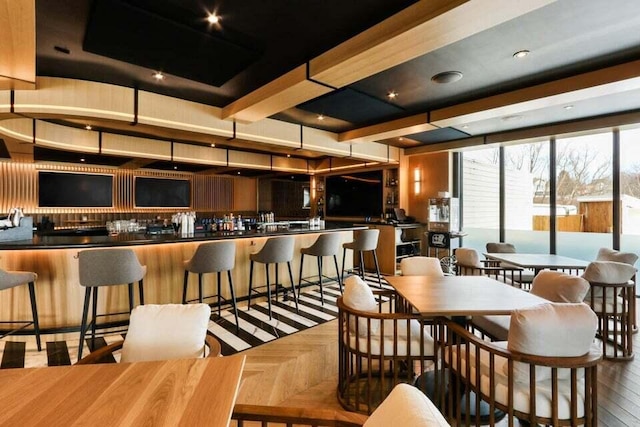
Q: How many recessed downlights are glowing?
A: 15